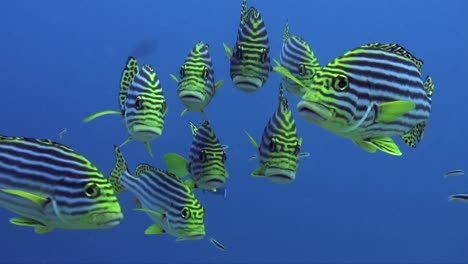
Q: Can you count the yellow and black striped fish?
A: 9